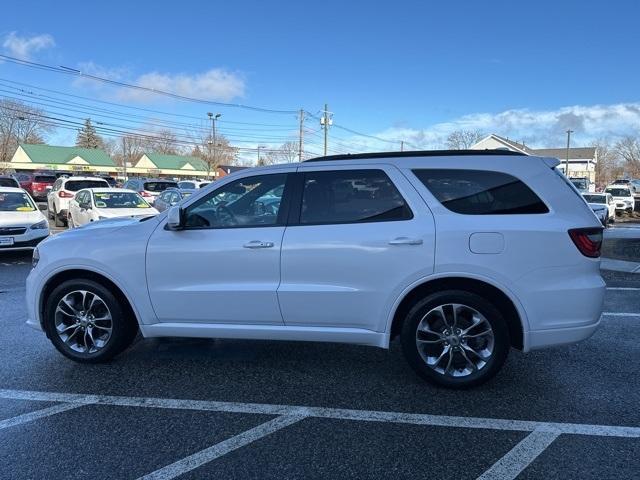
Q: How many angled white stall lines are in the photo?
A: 3